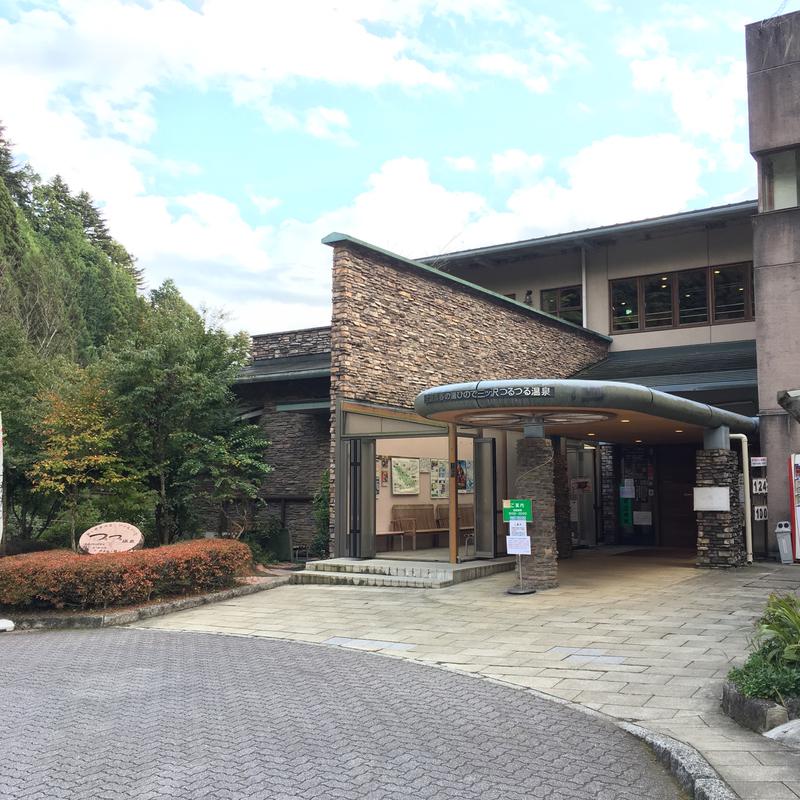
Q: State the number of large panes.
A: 4